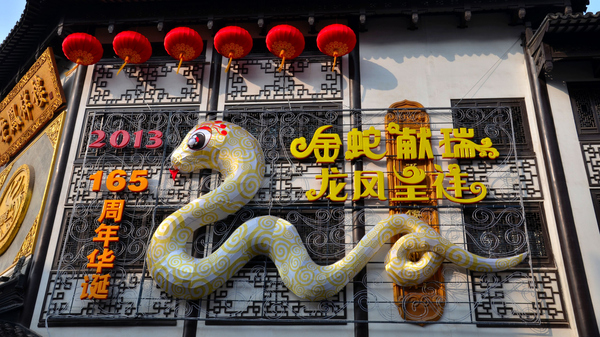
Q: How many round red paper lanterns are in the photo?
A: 6